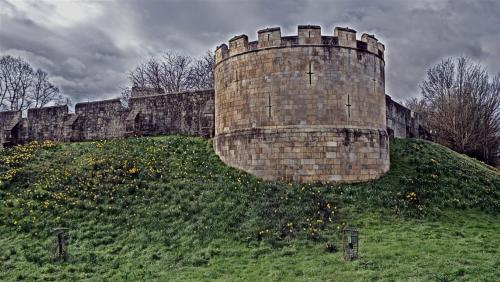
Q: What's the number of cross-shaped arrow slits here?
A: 5